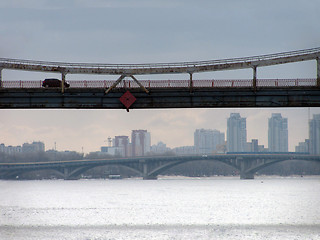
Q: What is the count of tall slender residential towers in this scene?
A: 3